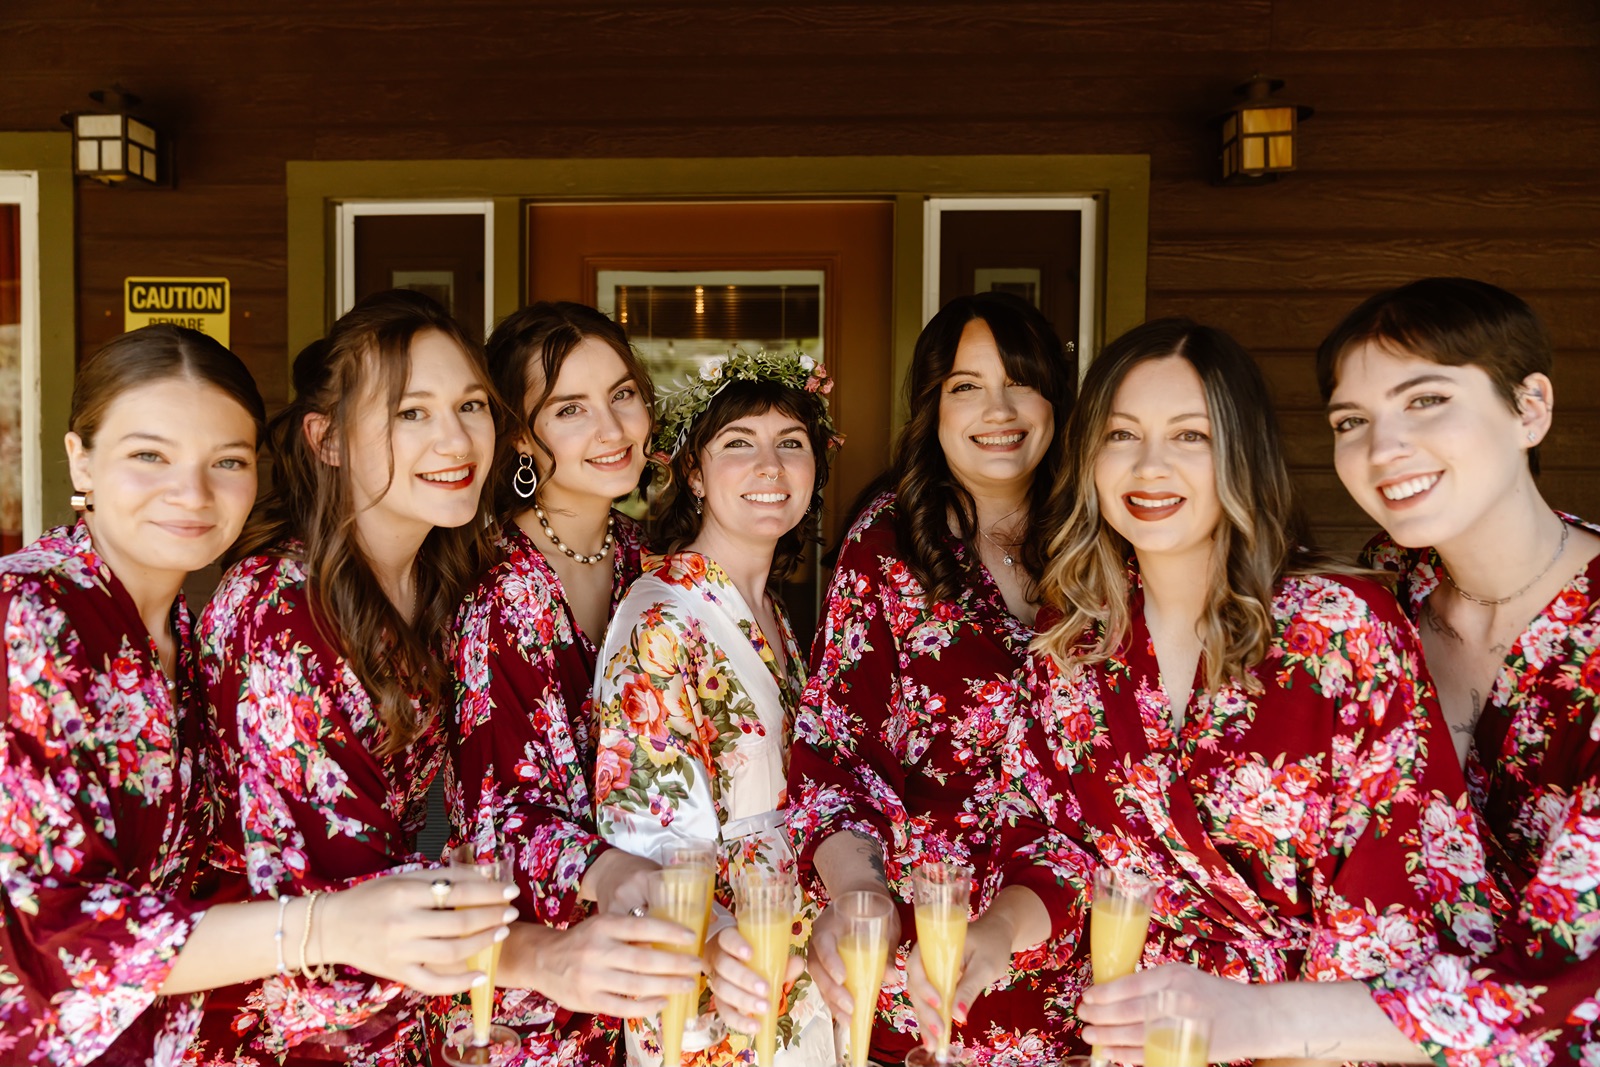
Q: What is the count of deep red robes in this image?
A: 6